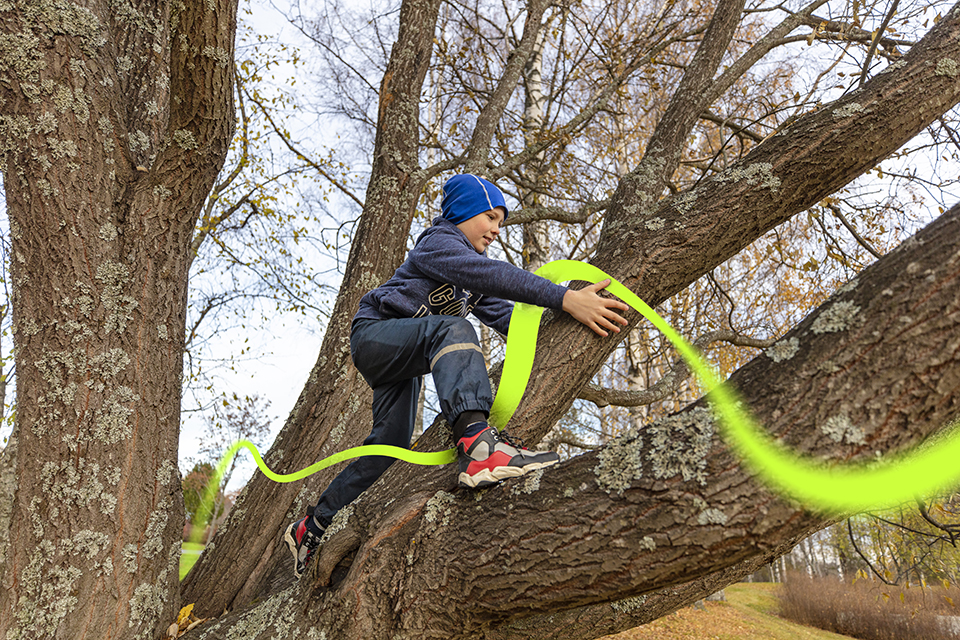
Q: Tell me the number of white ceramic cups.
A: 0